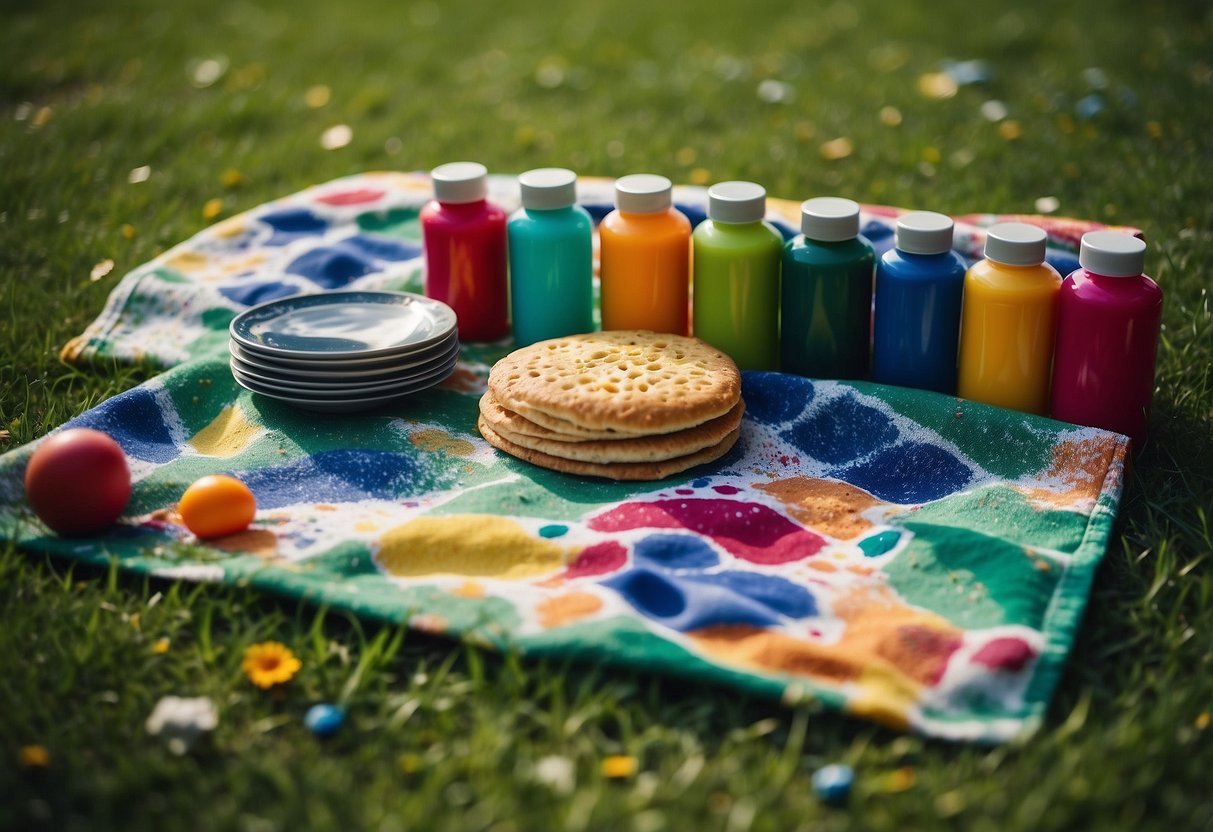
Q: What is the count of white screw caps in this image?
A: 8